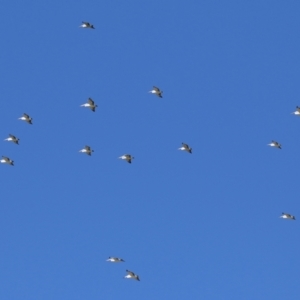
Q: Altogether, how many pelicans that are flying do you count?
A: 14